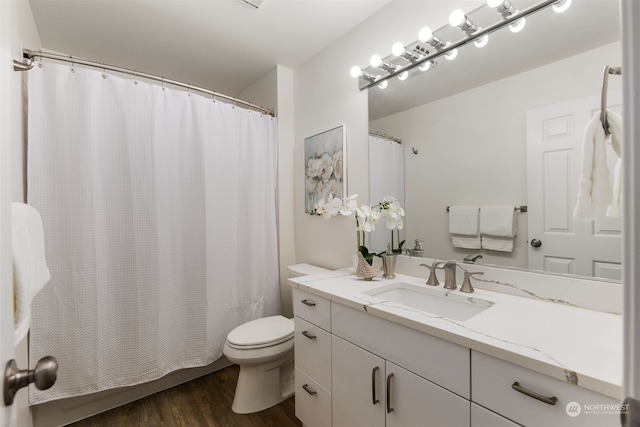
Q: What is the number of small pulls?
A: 3